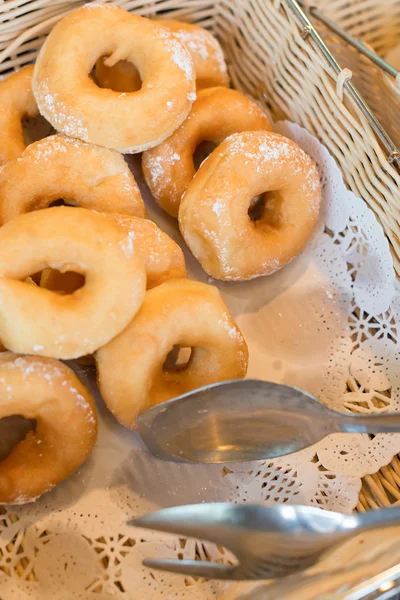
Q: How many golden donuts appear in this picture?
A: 10